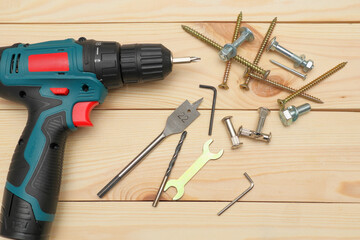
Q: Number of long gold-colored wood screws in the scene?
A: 5